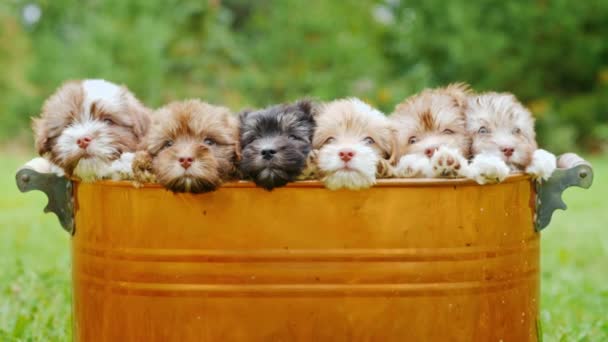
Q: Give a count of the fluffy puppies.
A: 6